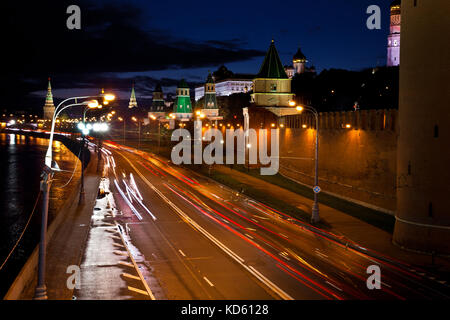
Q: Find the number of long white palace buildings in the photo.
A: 1